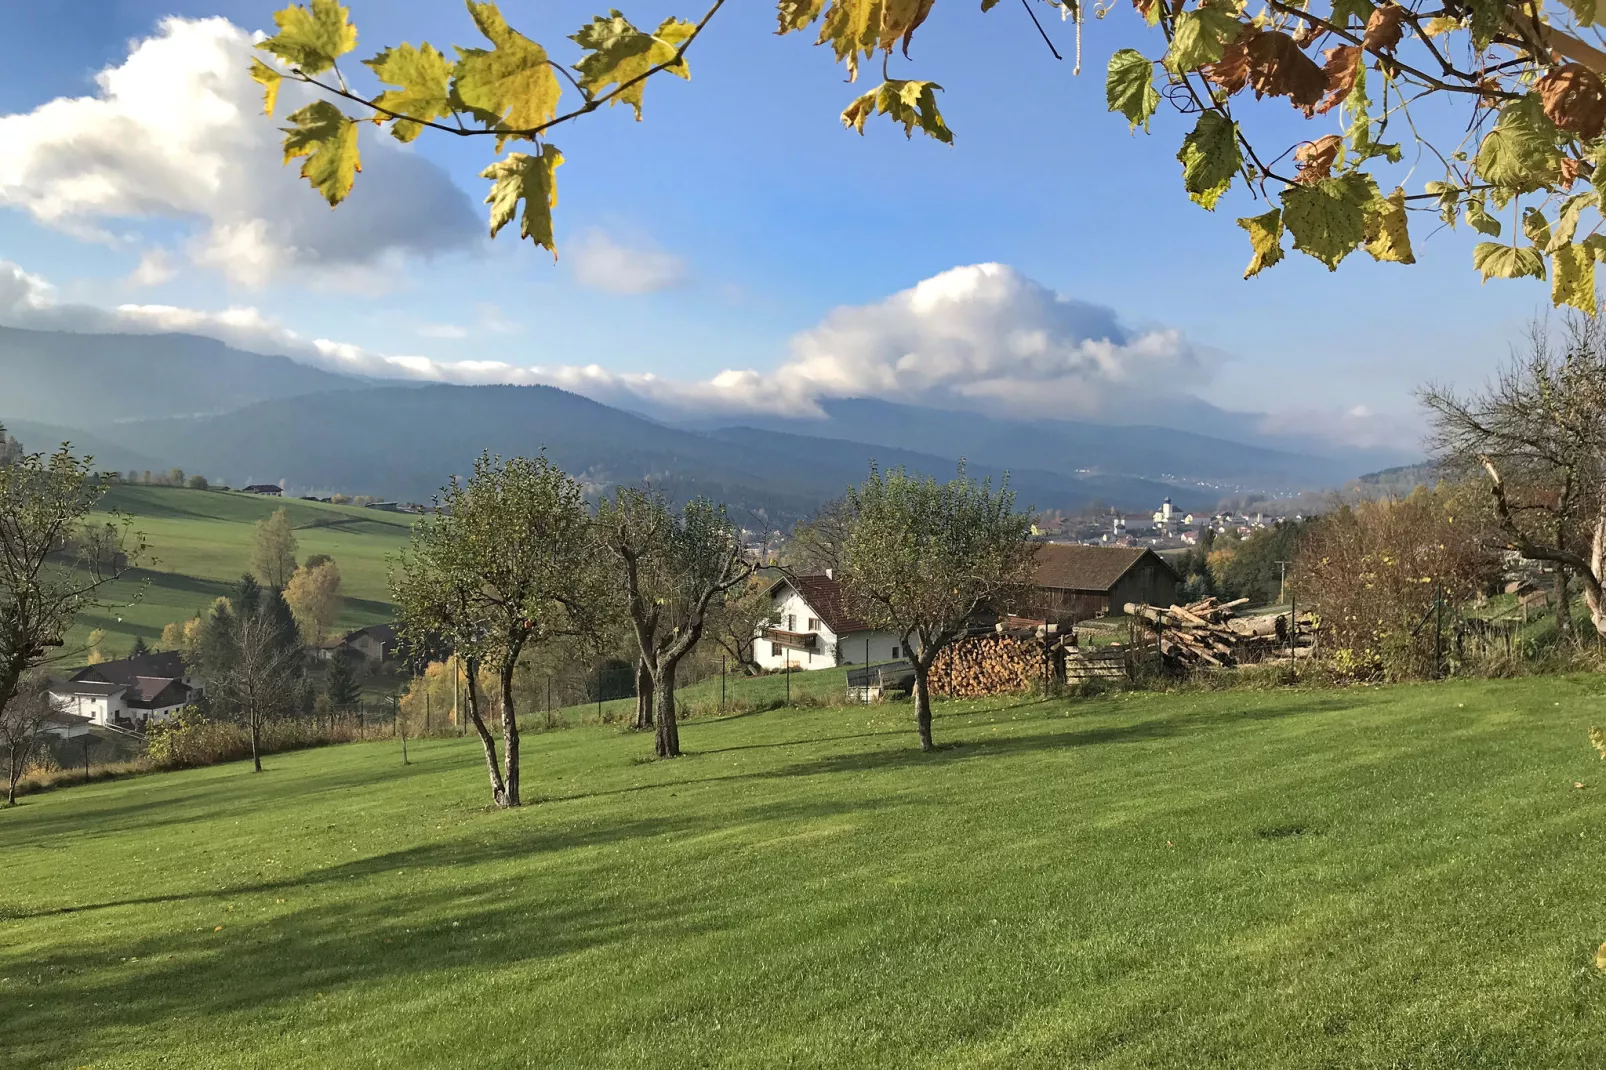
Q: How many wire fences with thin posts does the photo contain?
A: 1